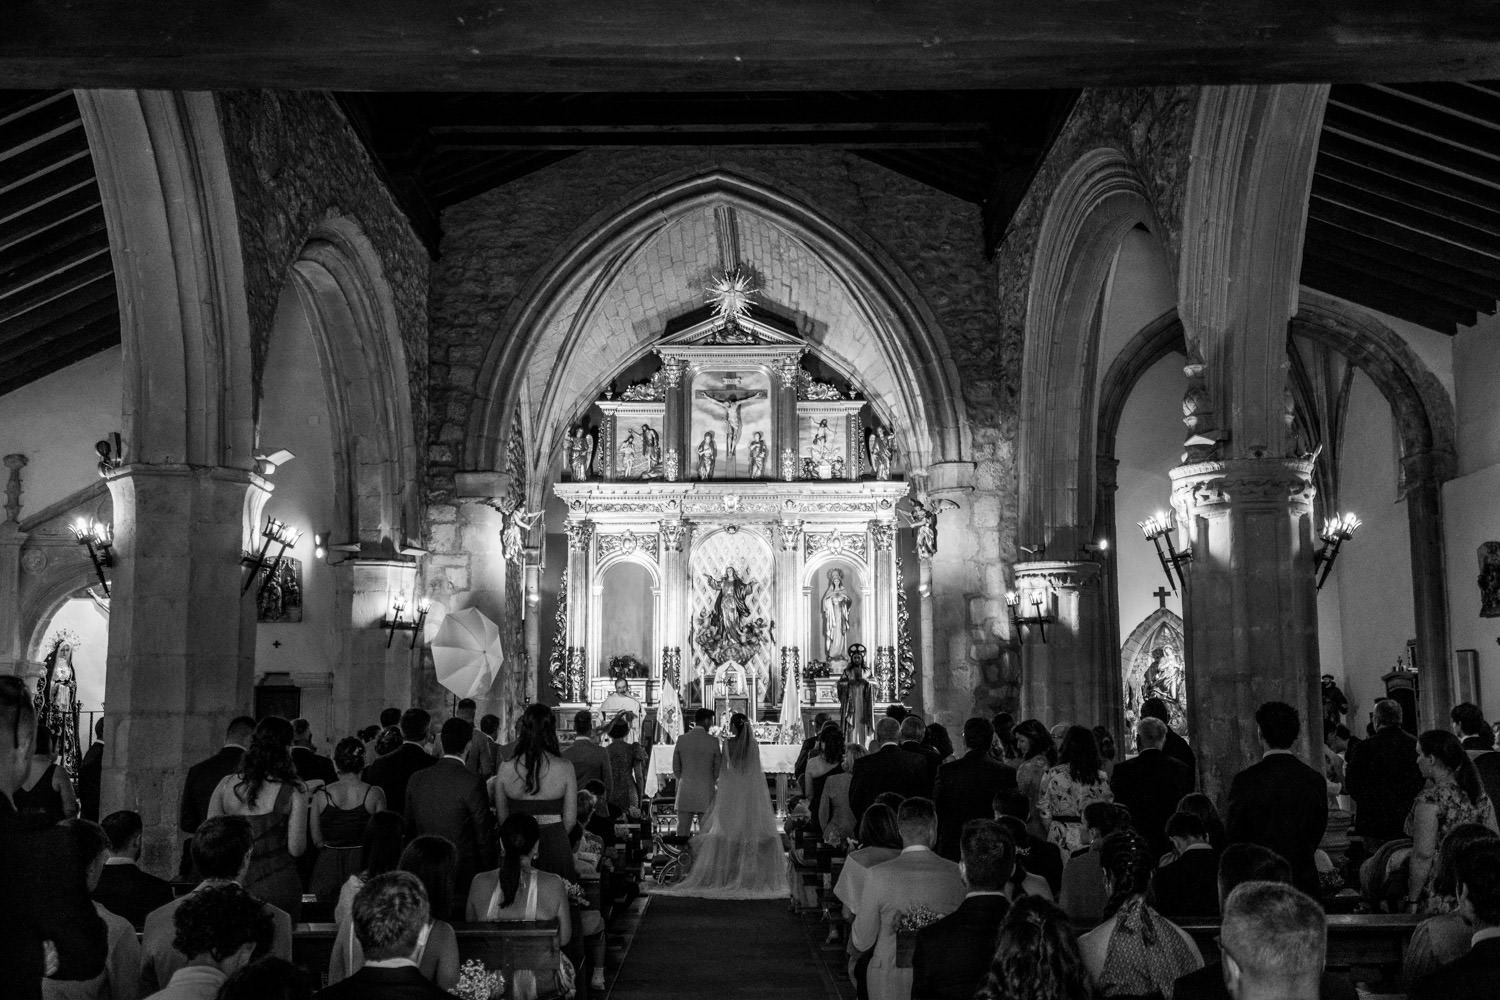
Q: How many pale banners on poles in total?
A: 2